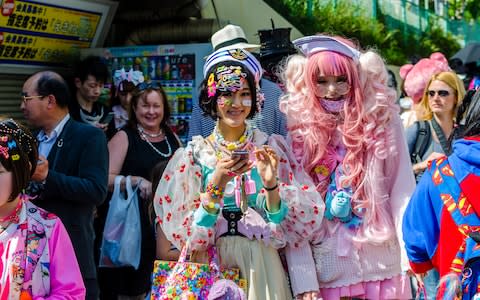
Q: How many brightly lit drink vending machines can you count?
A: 1